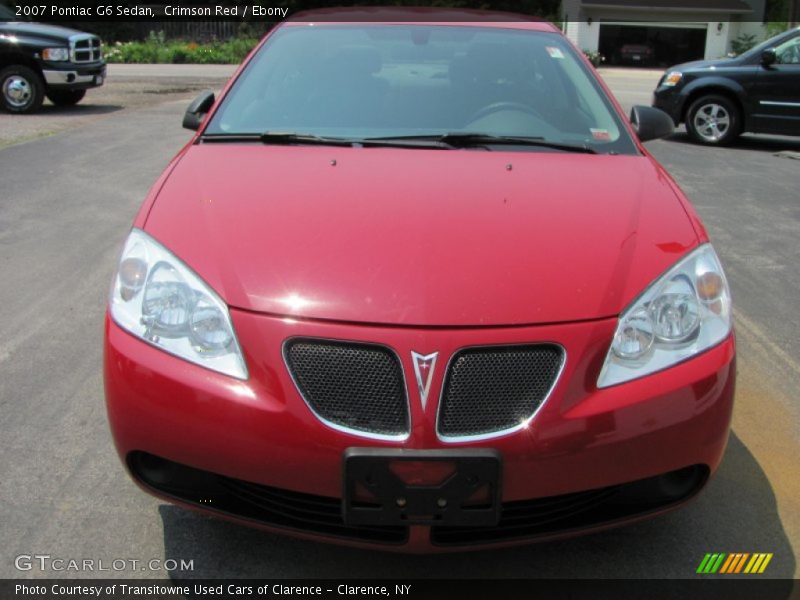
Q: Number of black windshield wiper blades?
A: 2